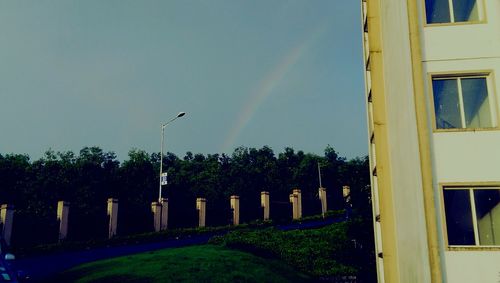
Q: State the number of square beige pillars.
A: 12